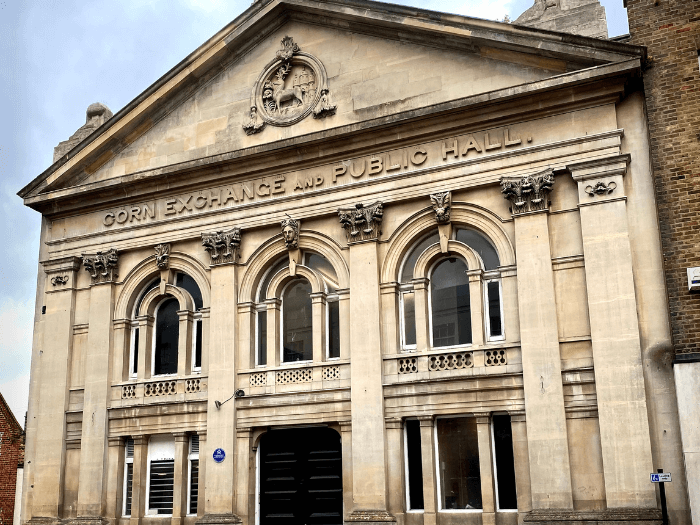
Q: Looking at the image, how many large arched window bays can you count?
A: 3